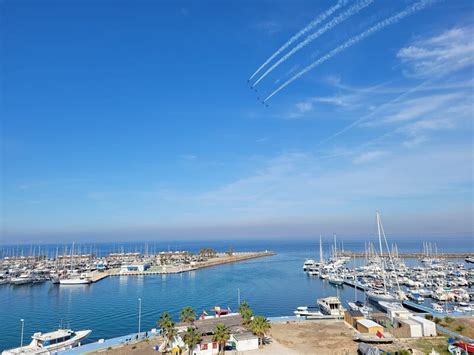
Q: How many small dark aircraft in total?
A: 6